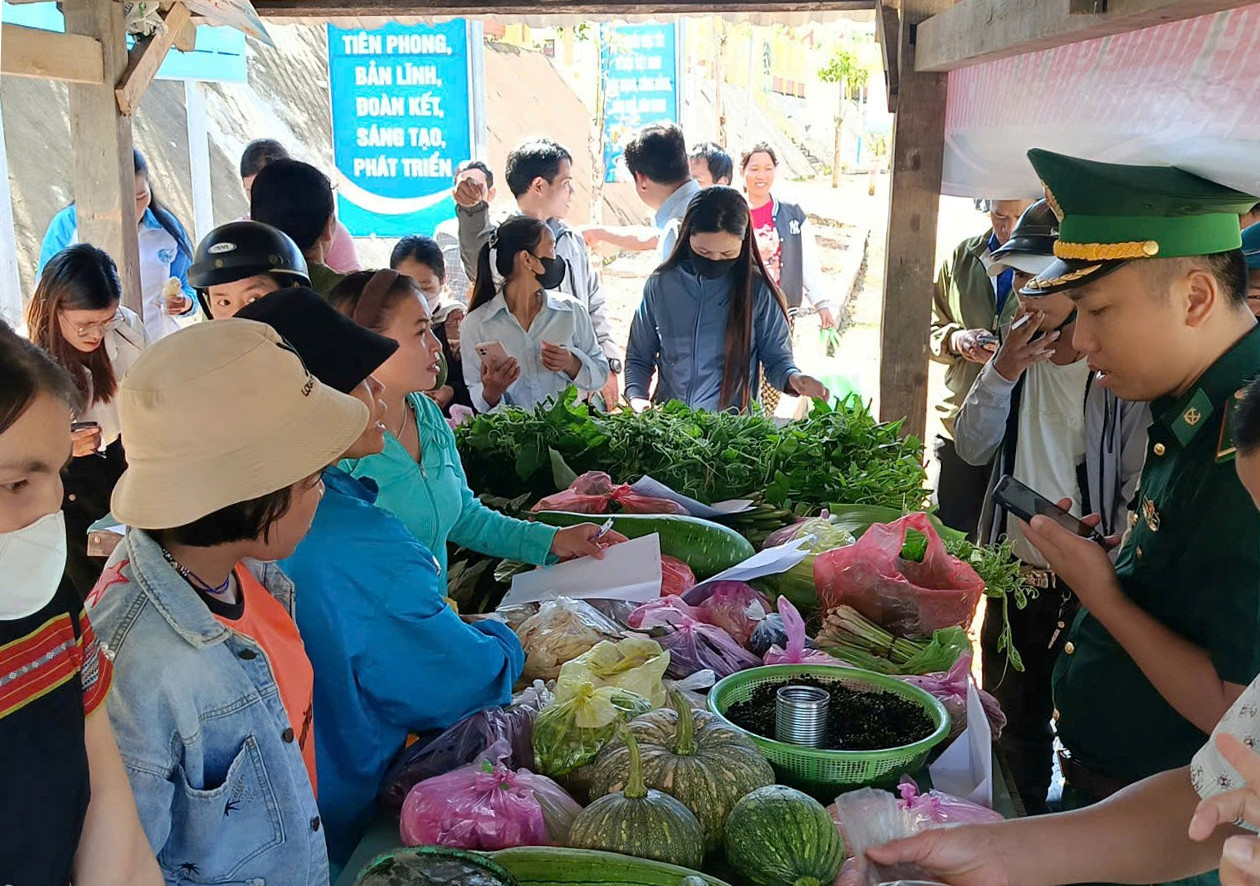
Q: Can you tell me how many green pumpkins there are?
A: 3